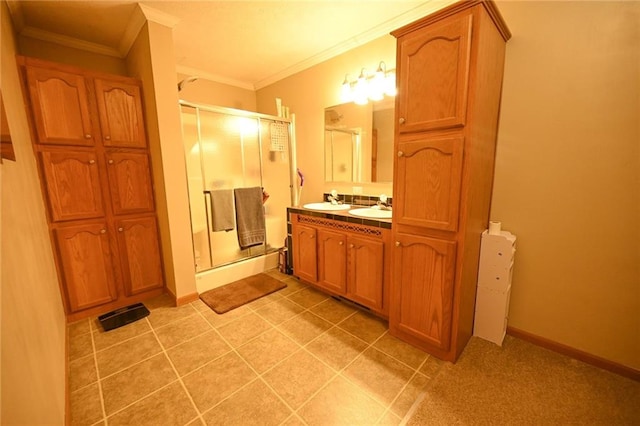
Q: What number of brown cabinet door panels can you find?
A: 12